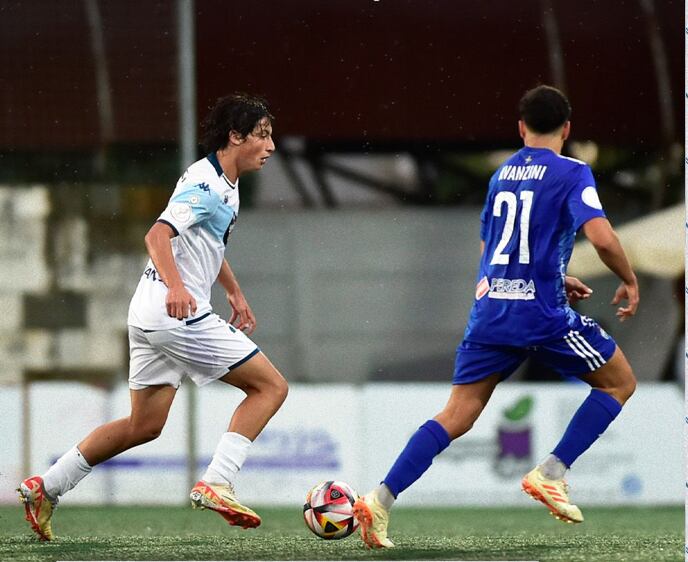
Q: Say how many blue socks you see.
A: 2